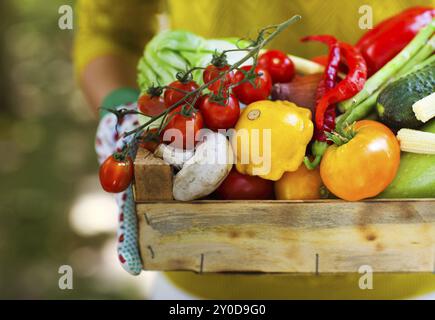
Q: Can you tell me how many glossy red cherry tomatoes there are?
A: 9